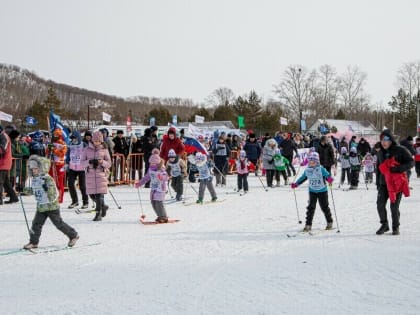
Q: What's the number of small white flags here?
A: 4